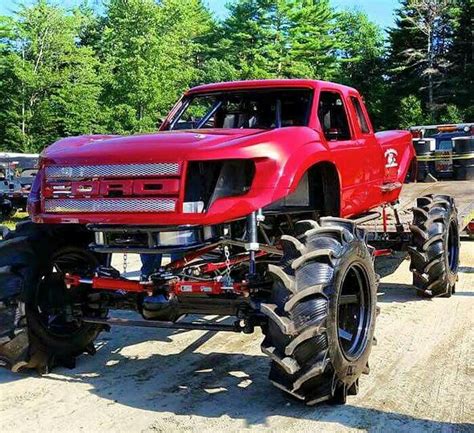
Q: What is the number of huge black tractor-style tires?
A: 3